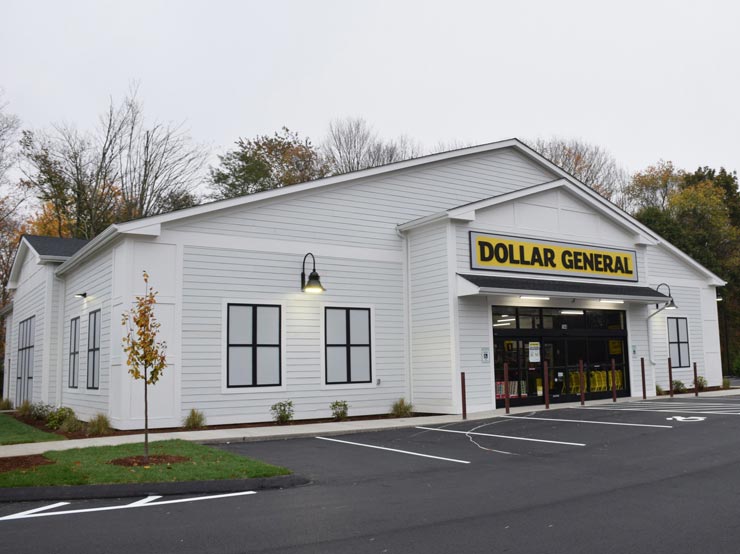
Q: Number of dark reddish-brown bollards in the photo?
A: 8